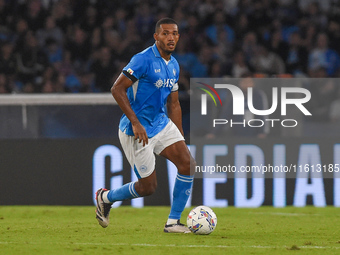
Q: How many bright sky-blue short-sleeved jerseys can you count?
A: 1